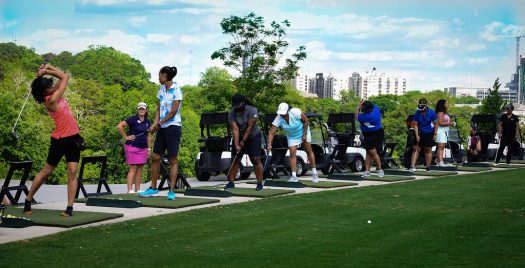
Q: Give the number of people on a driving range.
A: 9